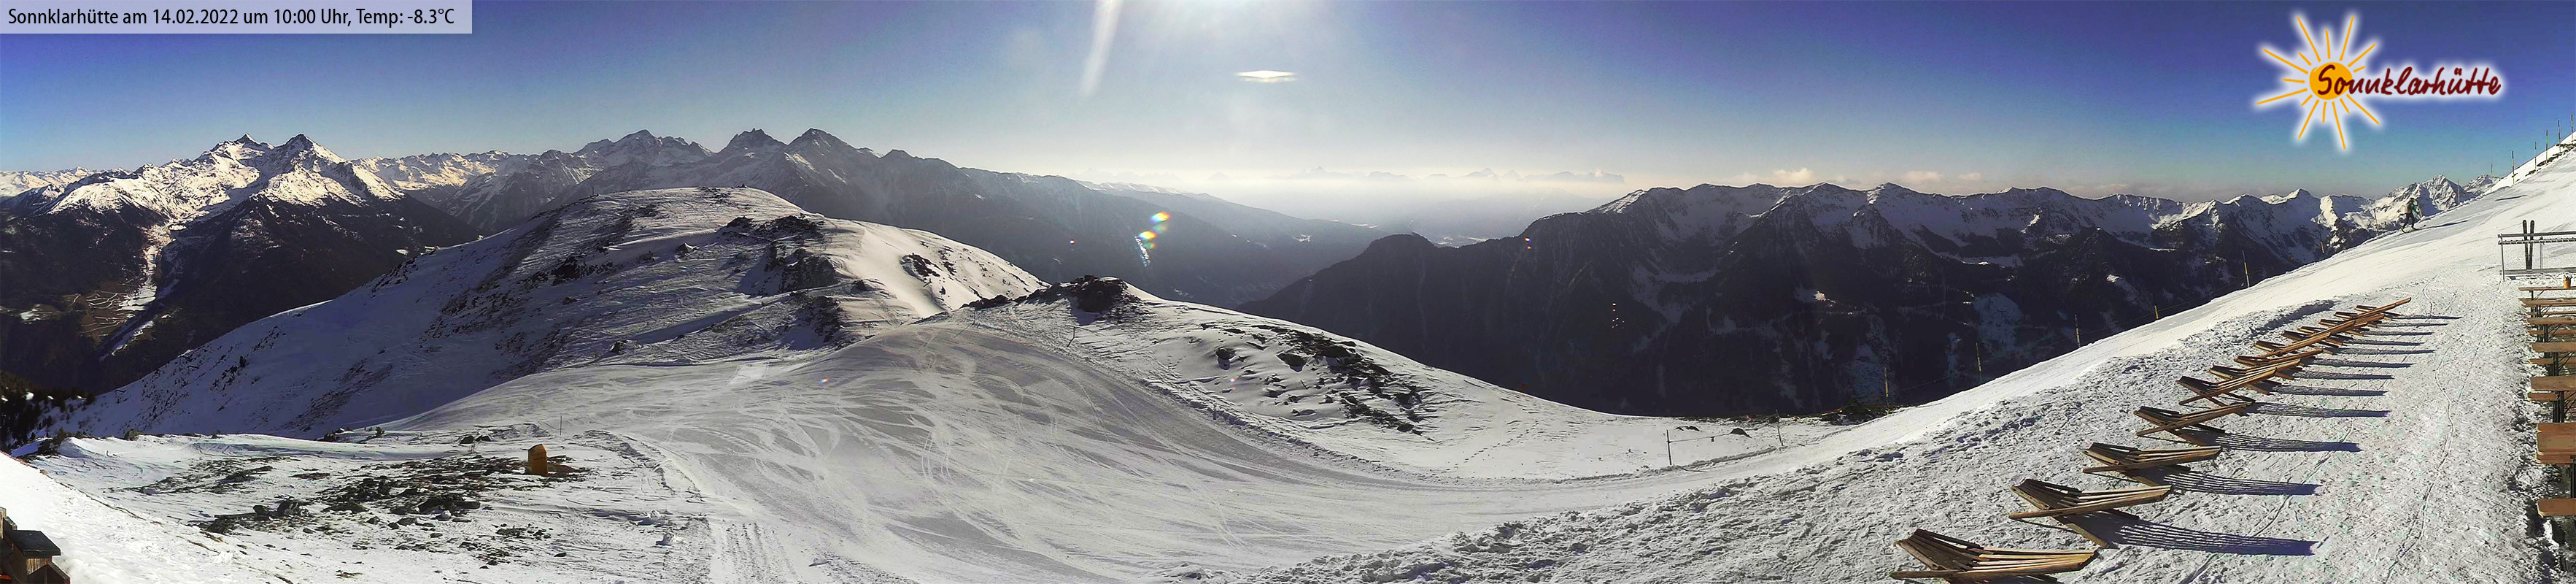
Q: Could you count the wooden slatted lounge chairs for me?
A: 13